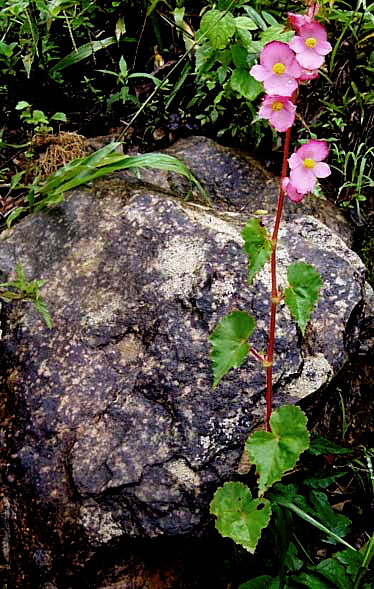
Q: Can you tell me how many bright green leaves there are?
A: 5